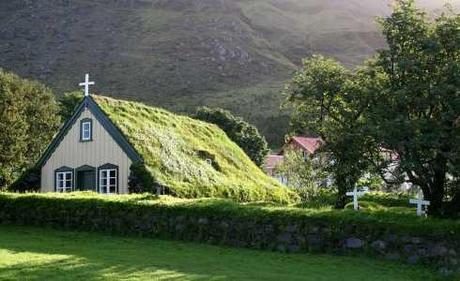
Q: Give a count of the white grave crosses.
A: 2